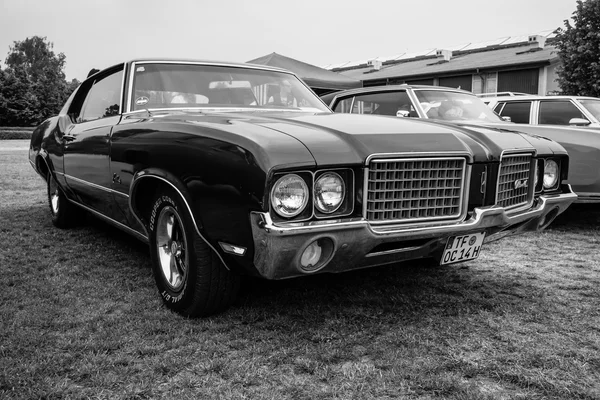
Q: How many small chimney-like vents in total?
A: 3